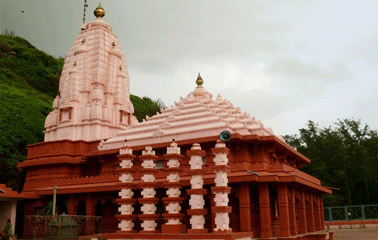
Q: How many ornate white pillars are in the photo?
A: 5